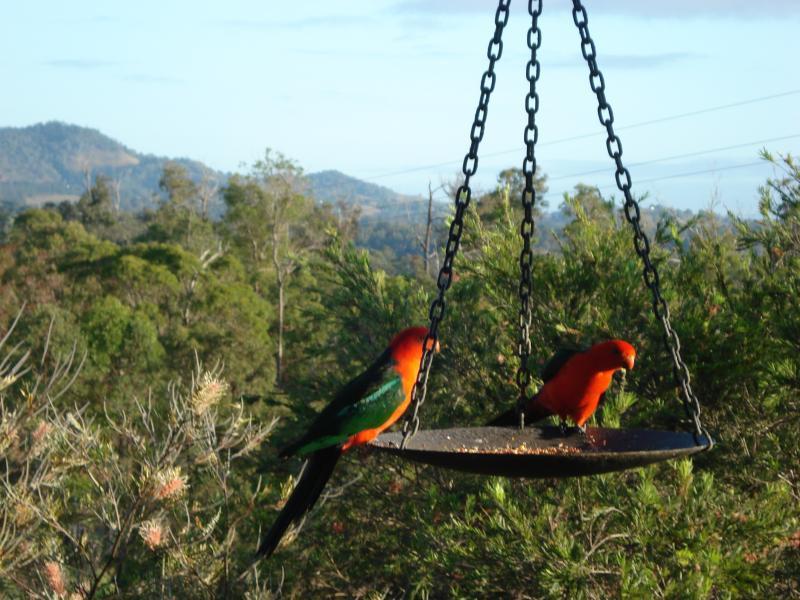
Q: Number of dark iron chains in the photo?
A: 3